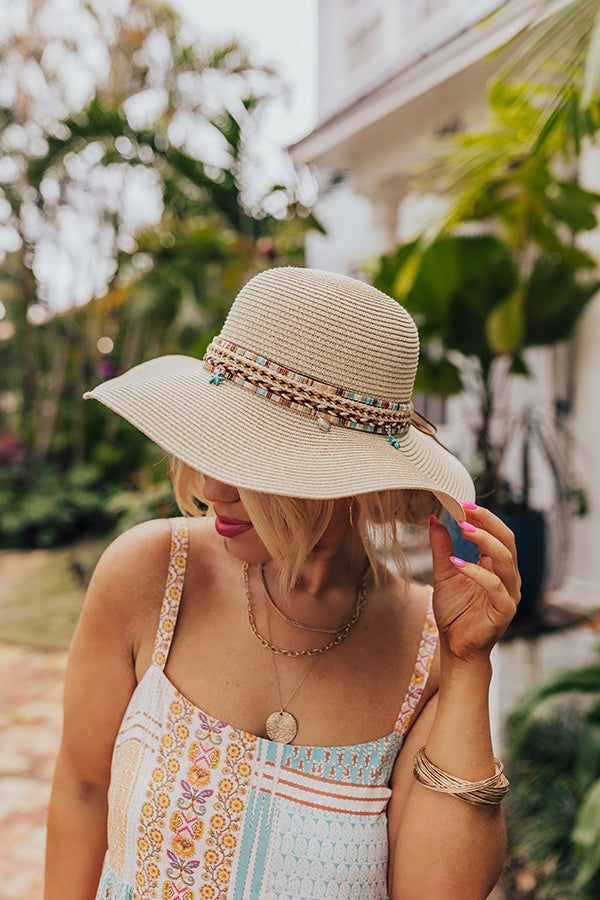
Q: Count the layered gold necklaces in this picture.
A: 3